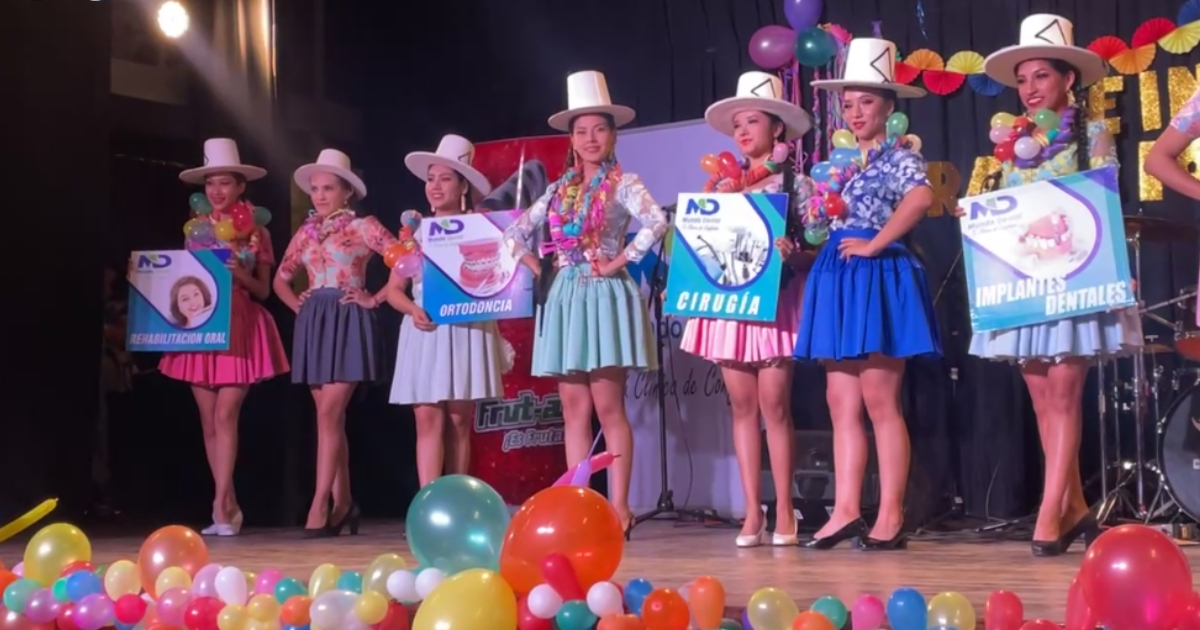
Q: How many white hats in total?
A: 7